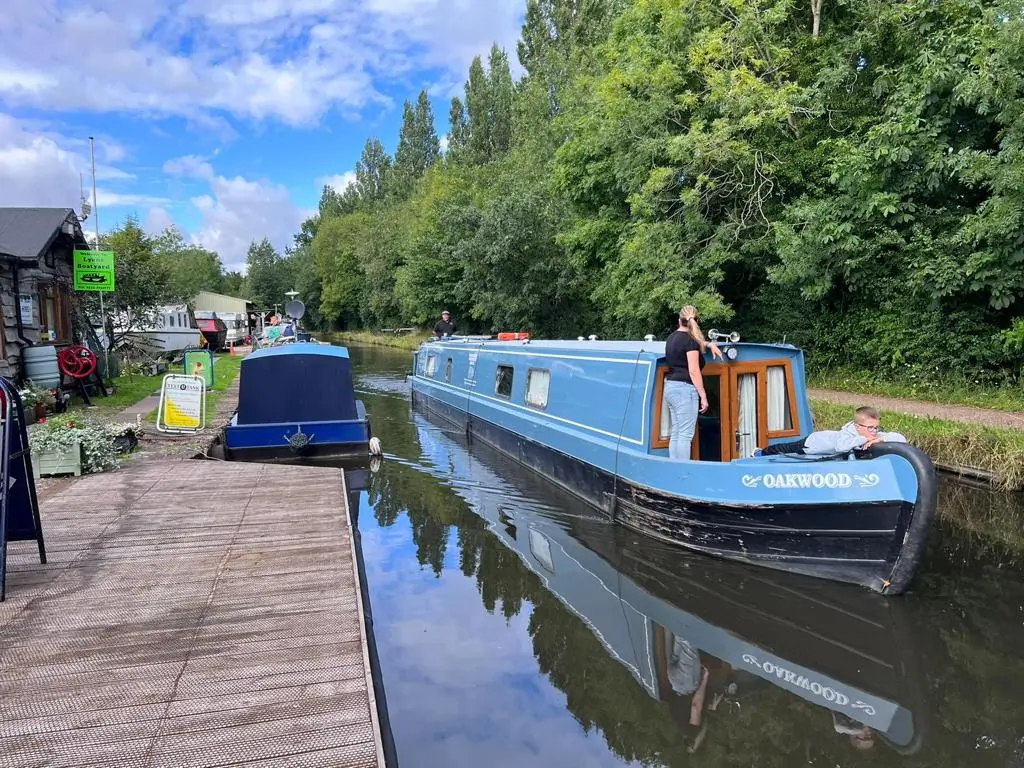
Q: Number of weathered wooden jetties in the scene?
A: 1